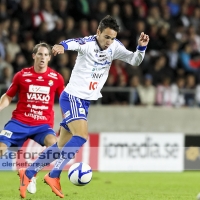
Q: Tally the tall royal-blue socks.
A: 2